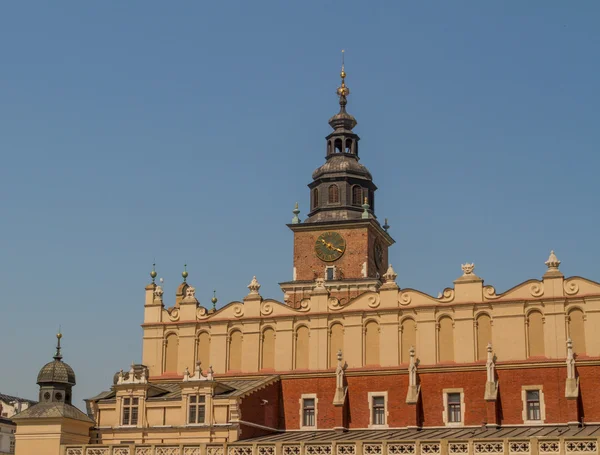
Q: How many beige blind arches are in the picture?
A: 12